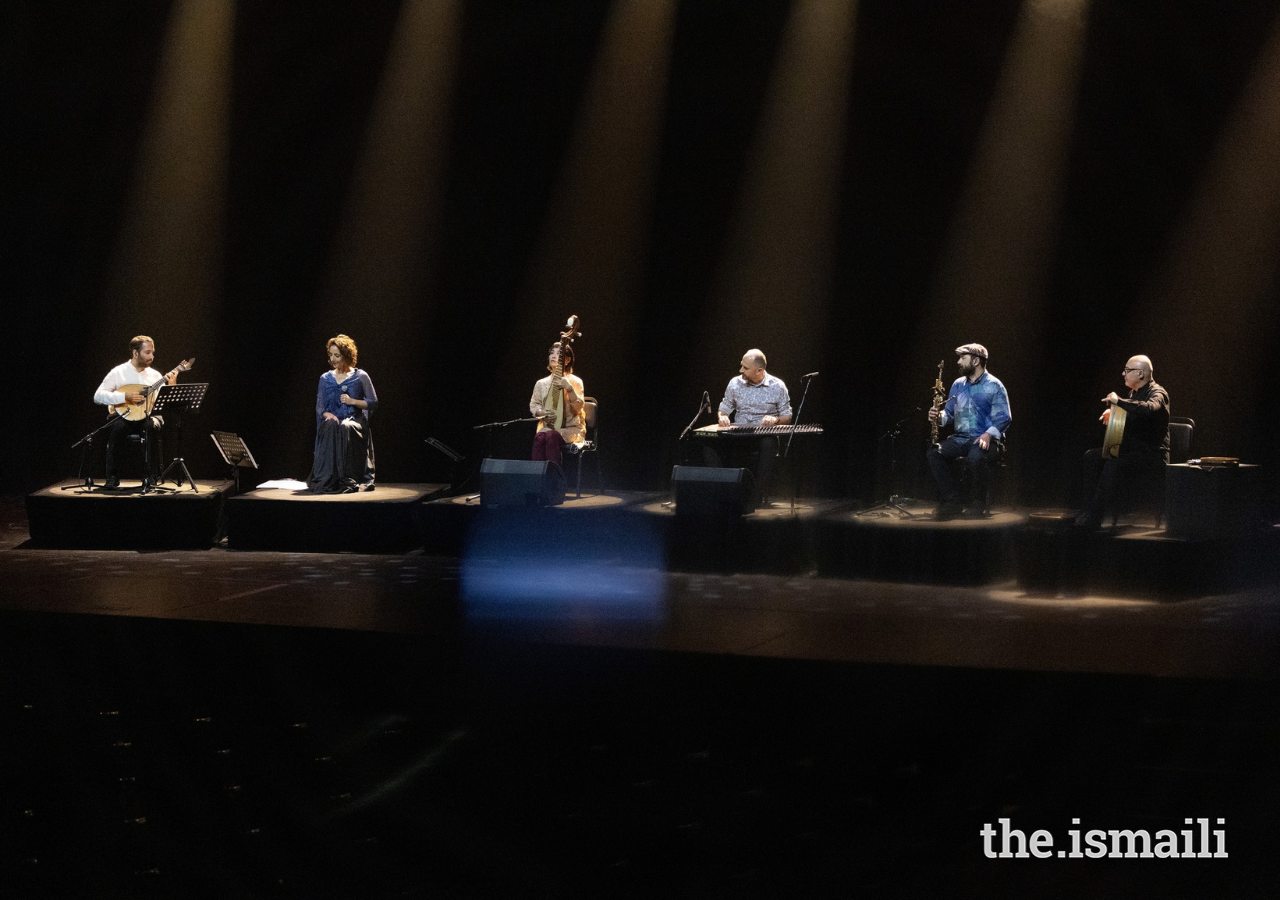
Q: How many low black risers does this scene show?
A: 6